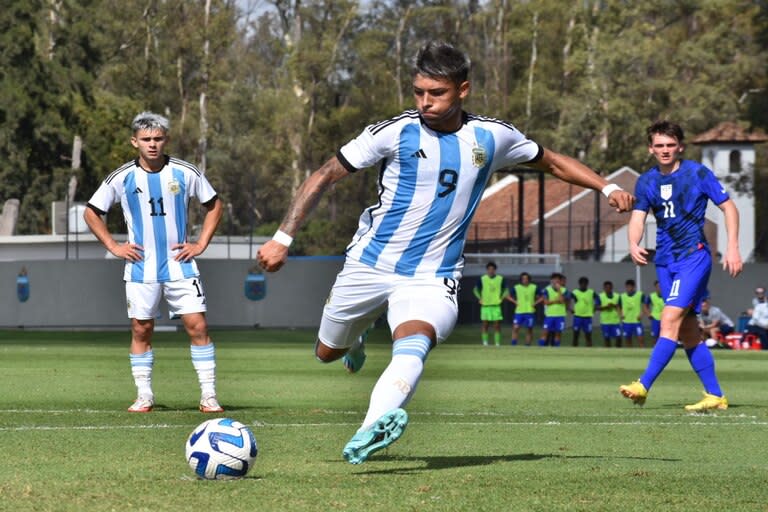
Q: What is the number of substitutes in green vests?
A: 7